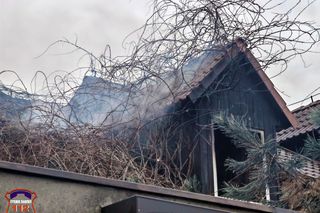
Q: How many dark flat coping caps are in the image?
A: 1